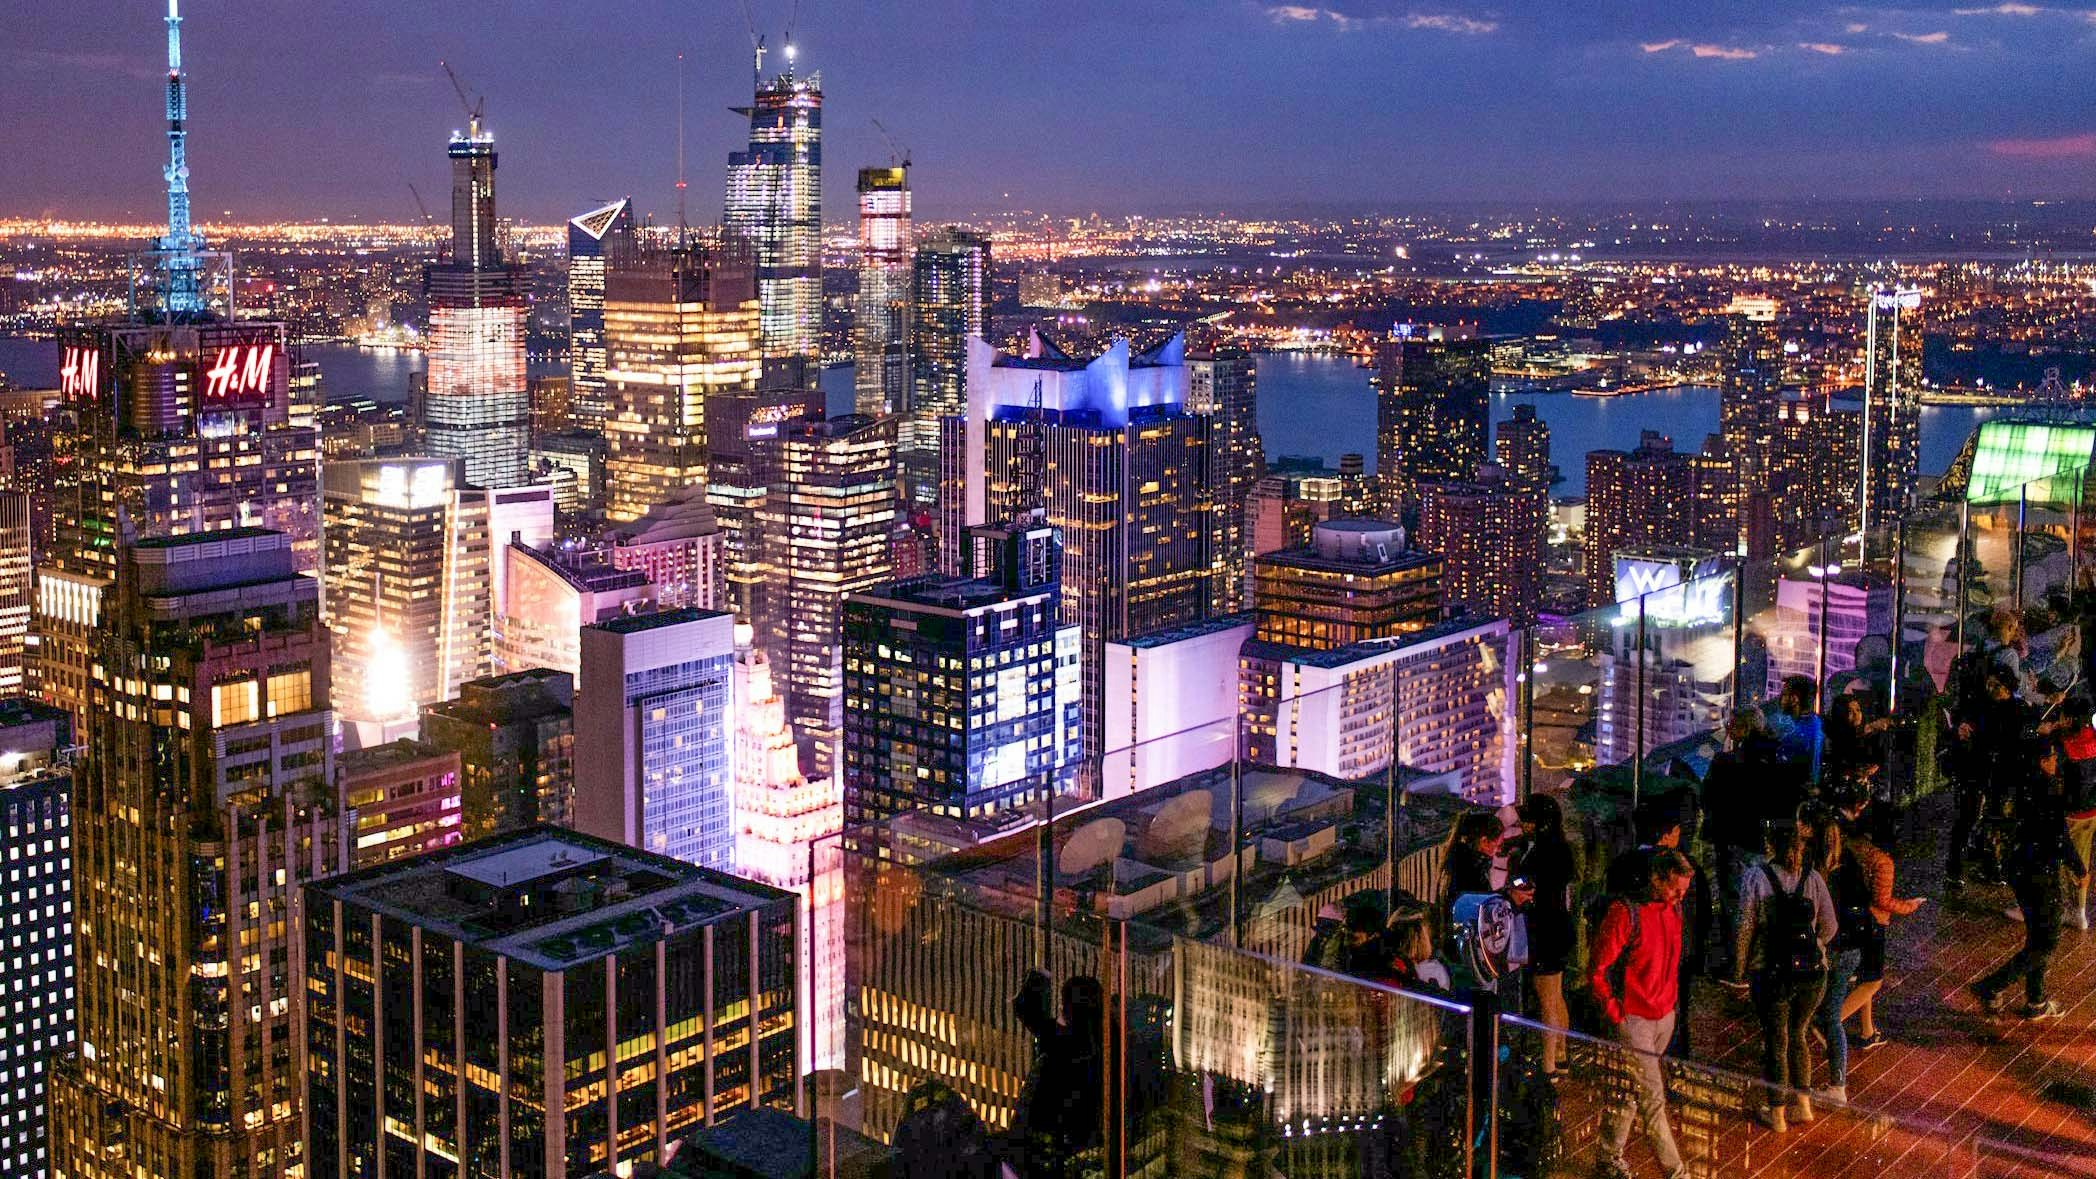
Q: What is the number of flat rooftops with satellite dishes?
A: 1